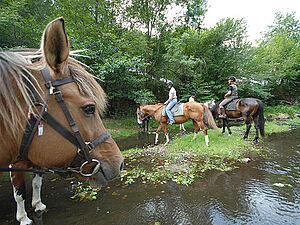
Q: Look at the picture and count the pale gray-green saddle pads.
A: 1